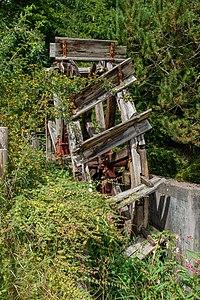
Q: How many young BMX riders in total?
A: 0